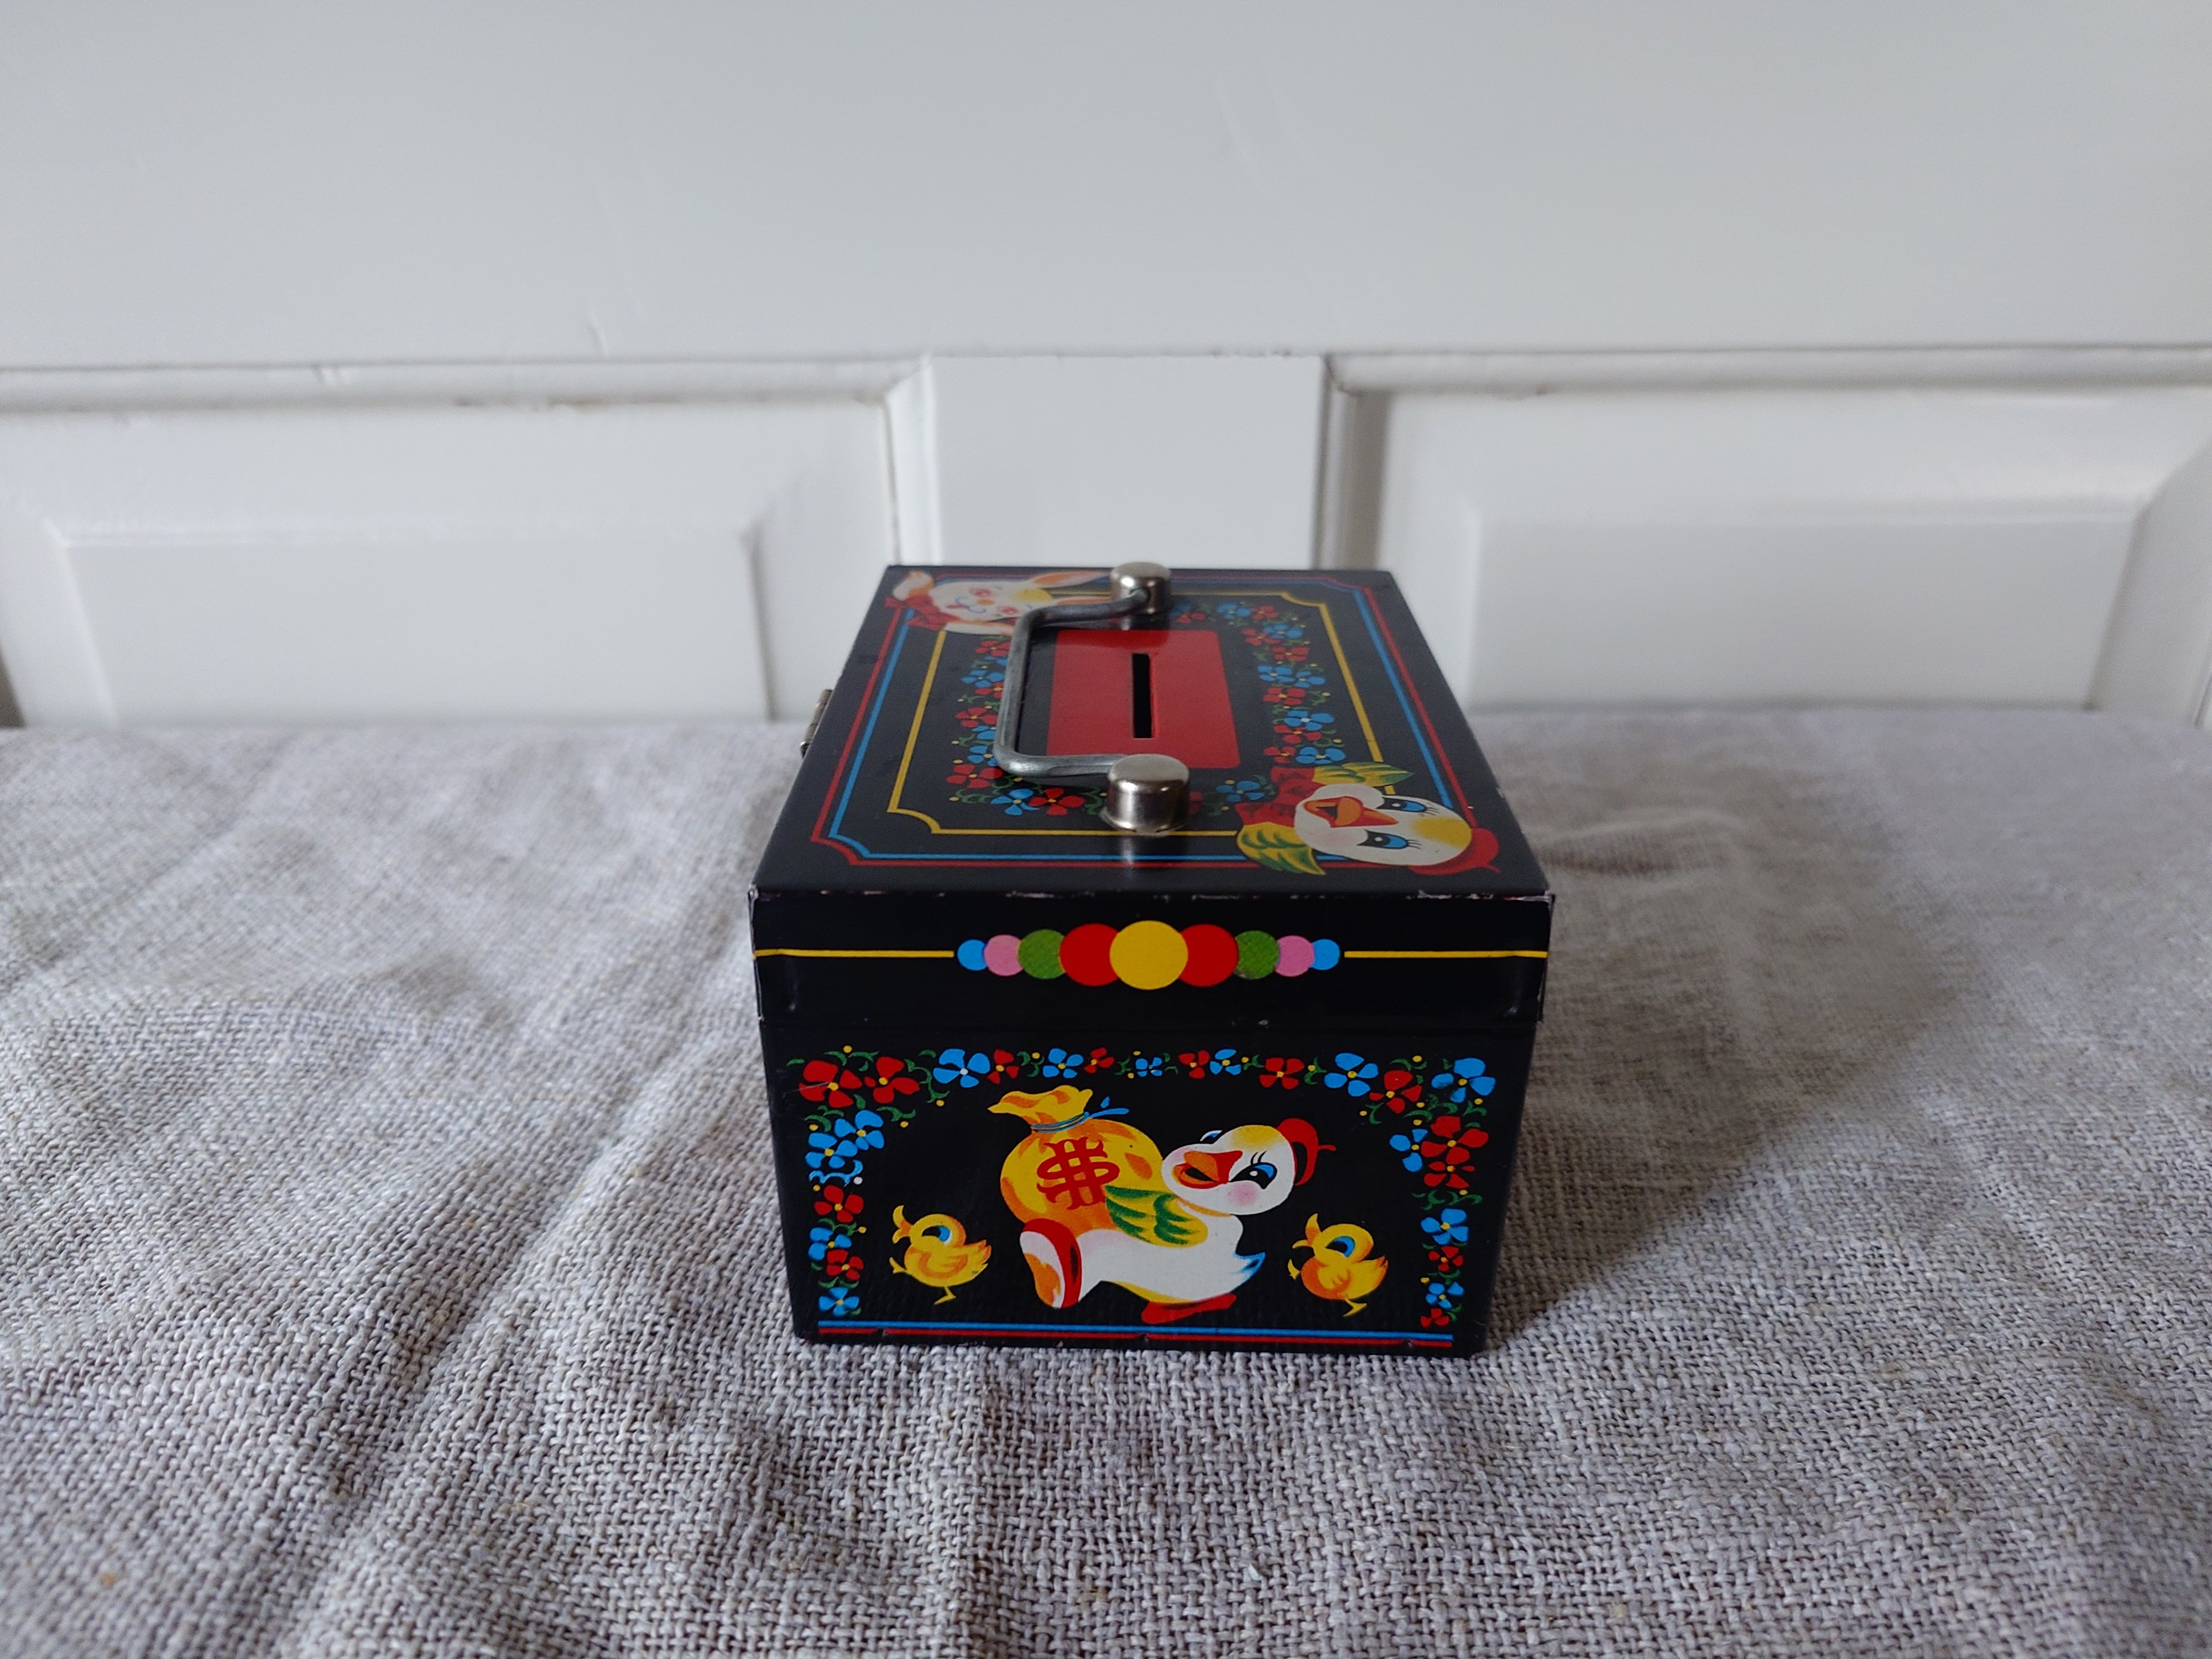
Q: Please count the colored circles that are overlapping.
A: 9